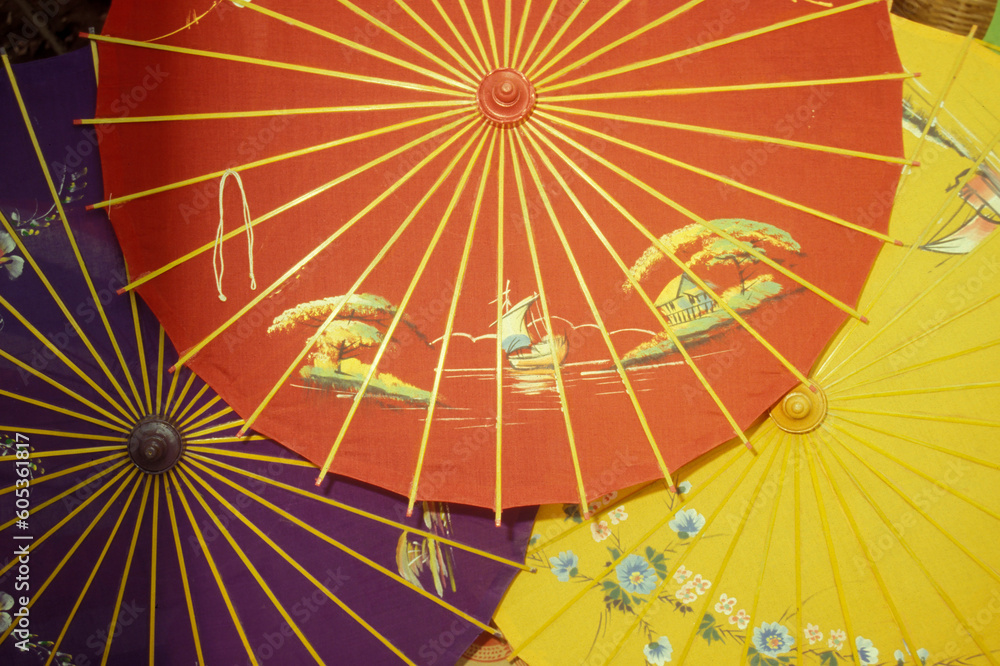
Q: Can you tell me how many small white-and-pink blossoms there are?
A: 11